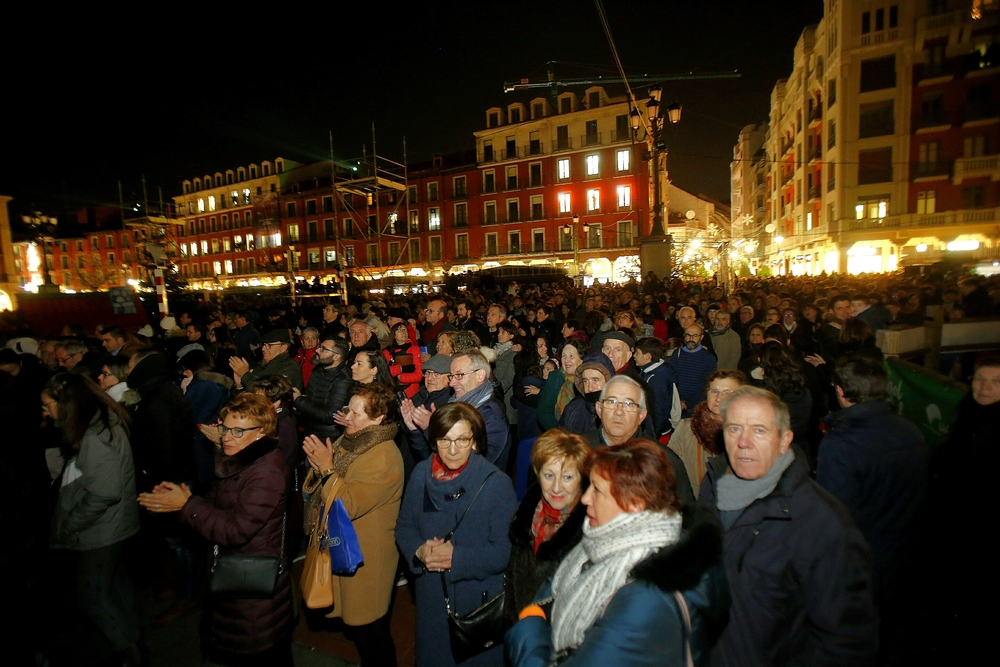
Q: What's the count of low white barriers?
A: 2